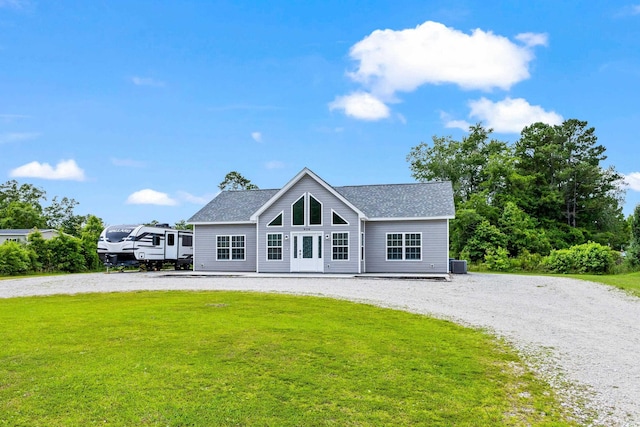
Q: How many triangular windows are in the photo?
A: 2